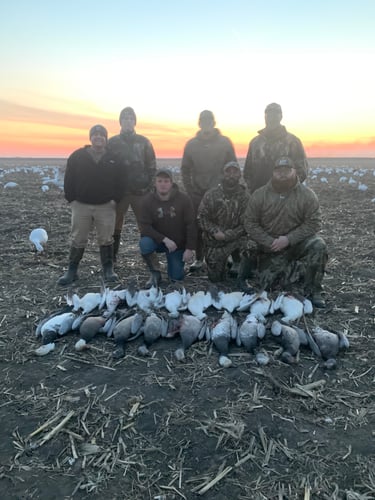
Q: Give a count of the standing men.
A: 4